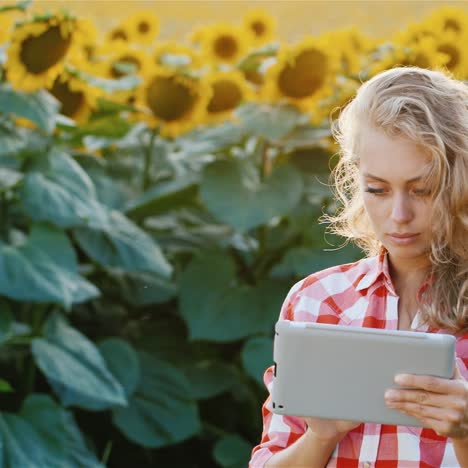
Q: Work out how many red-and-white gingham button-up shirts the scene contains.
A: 1